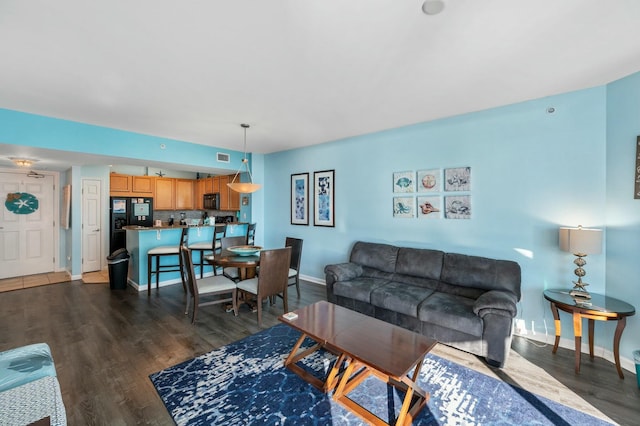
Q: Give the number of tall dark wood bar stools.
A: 3